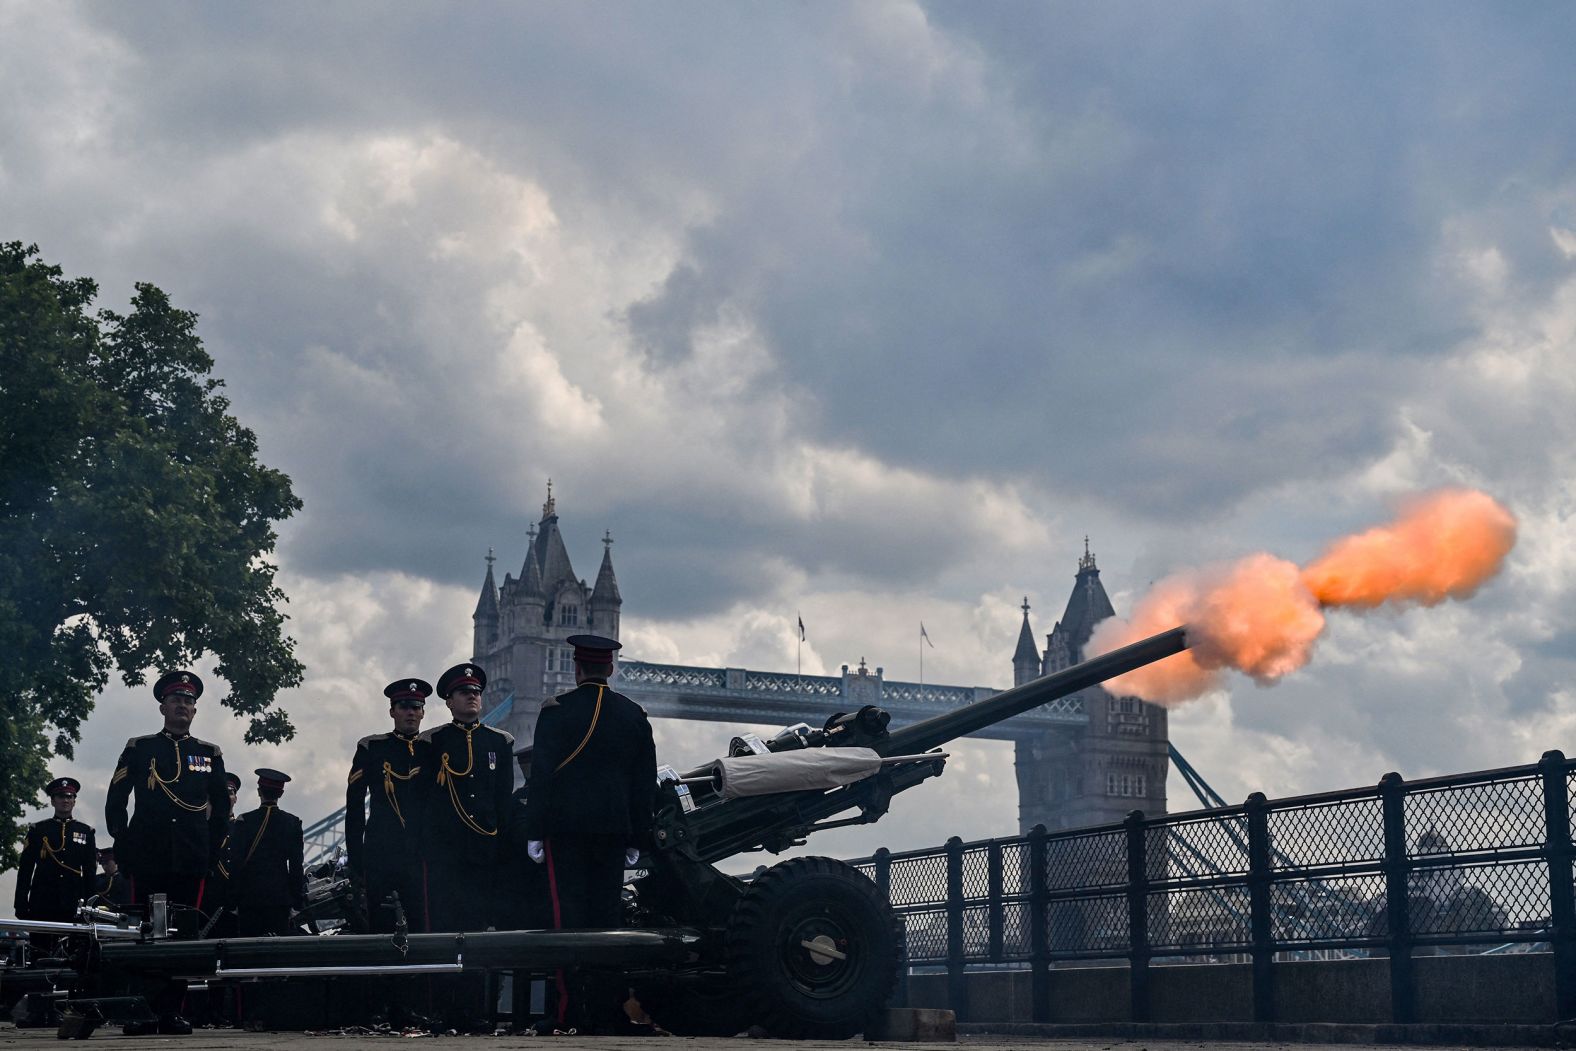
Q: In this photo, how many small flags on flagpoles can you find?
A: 2